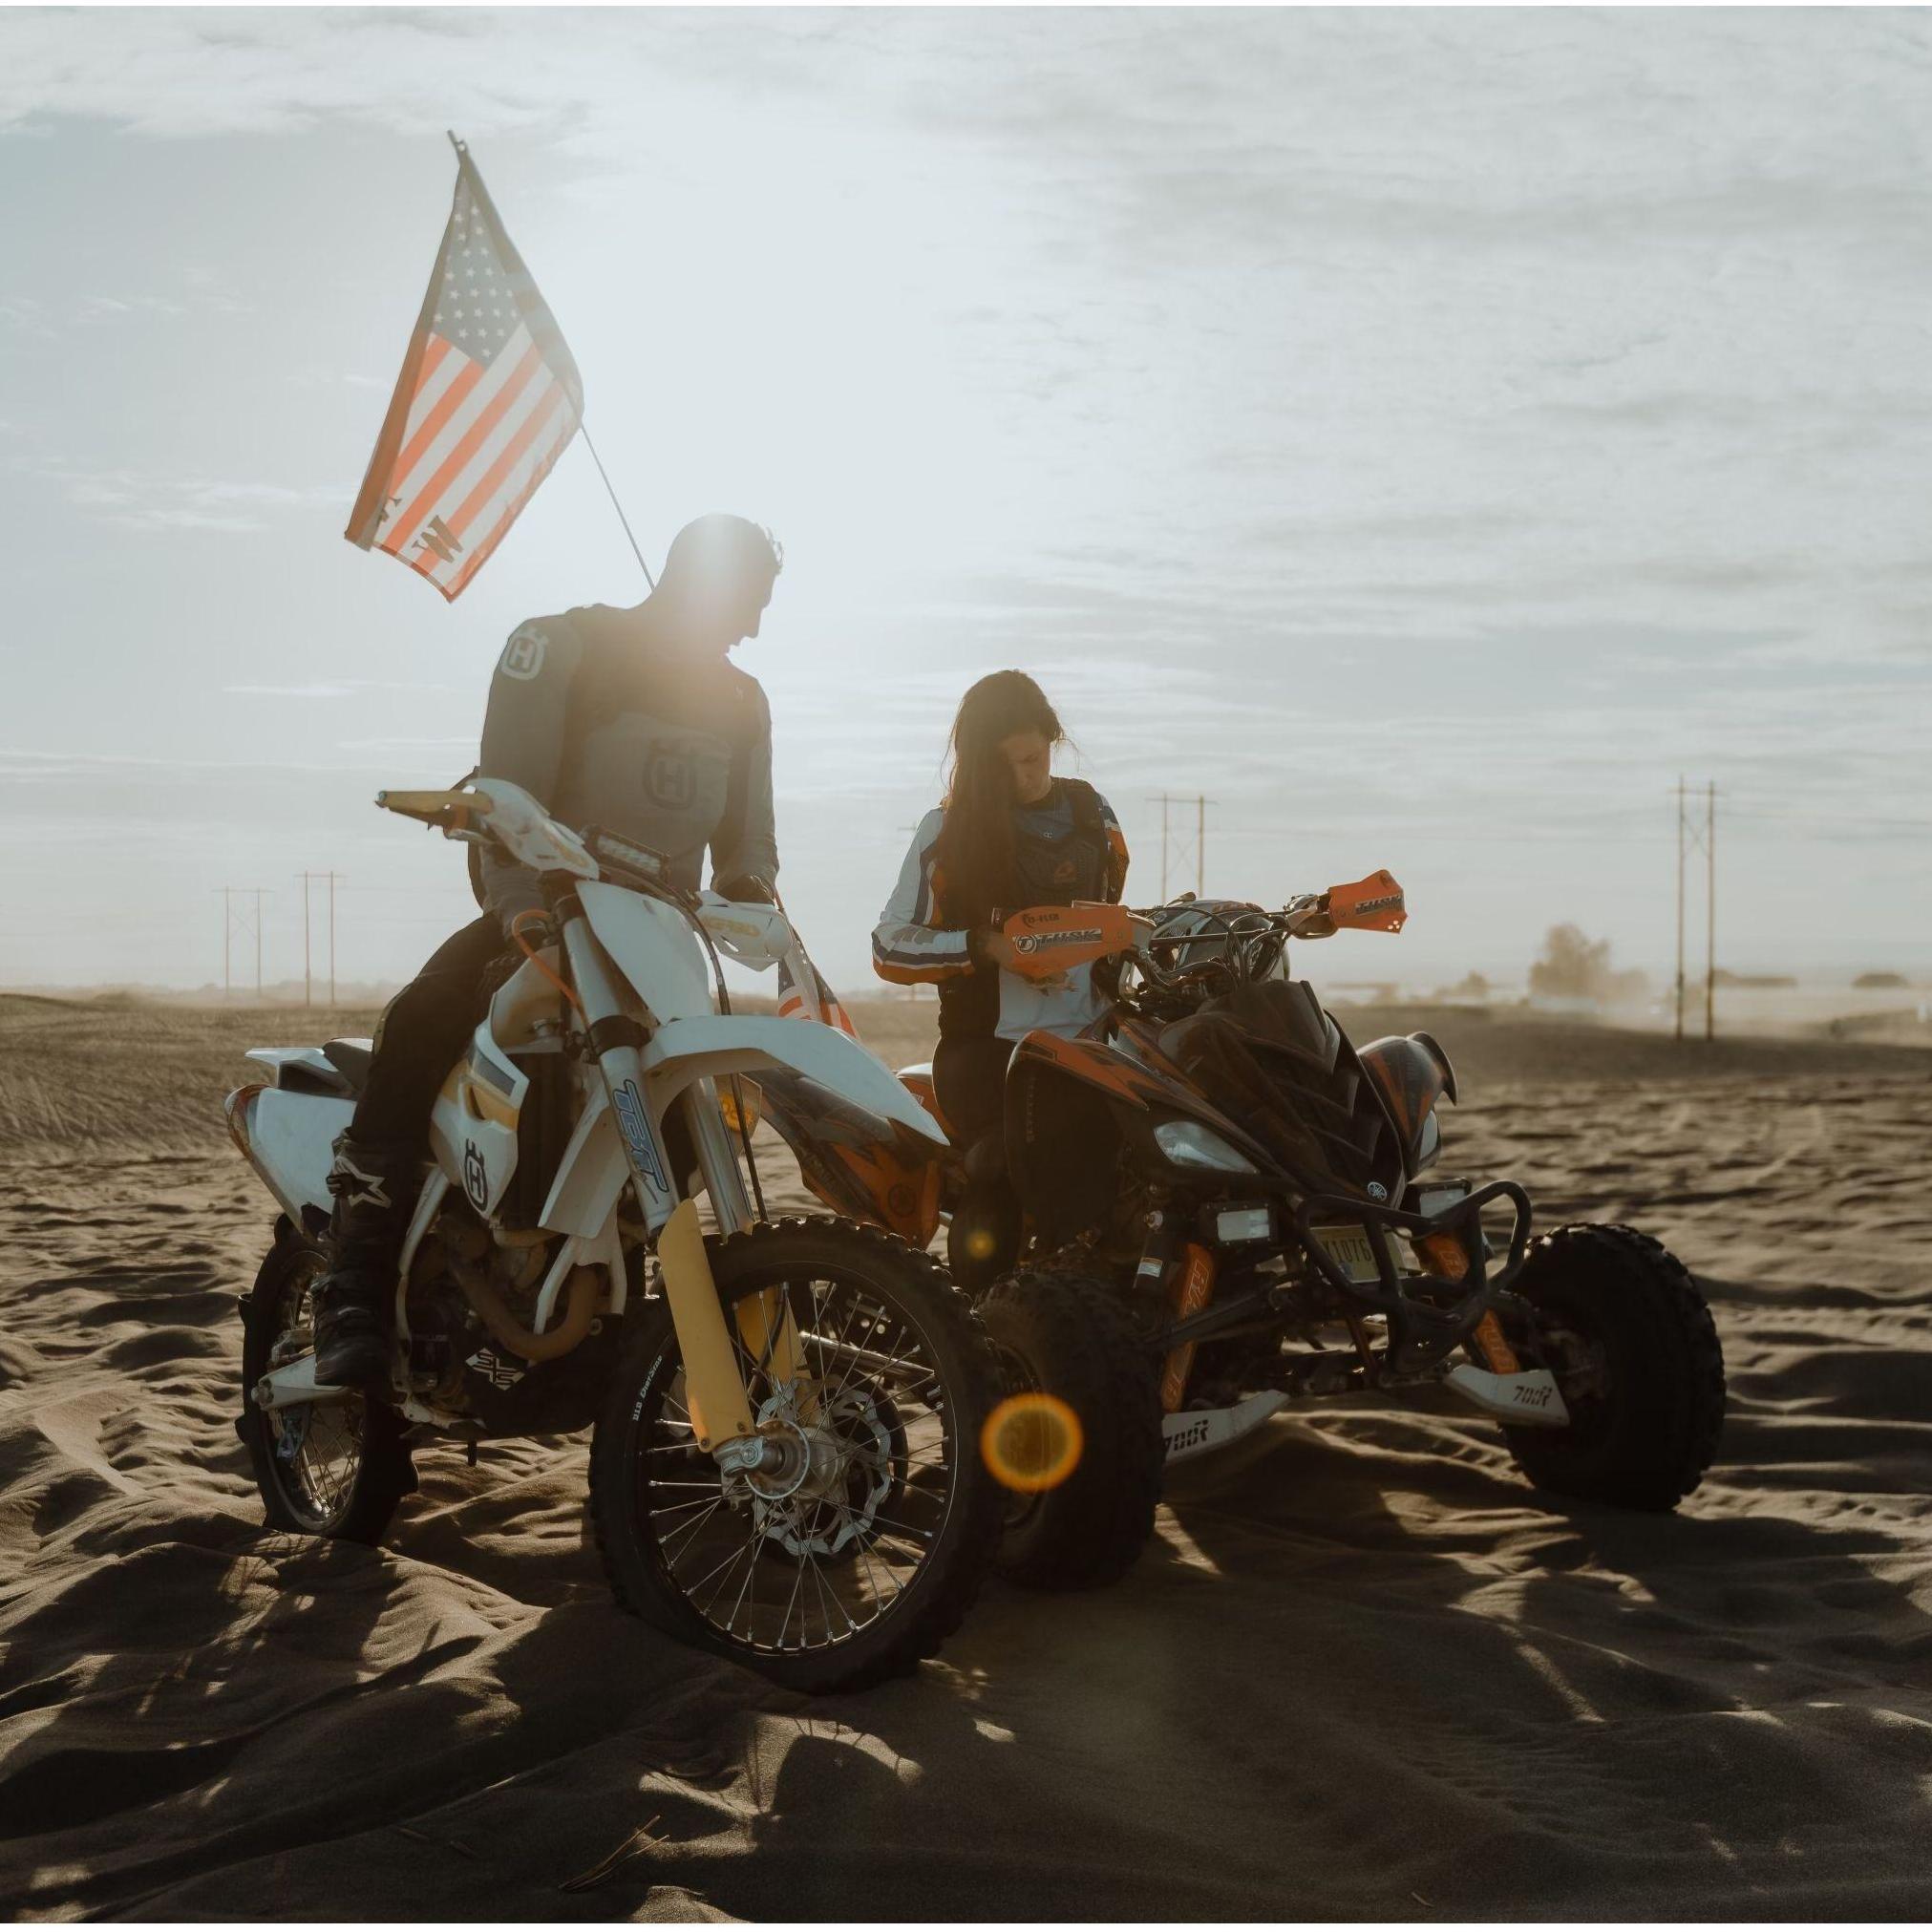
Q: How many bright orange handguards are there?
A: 2